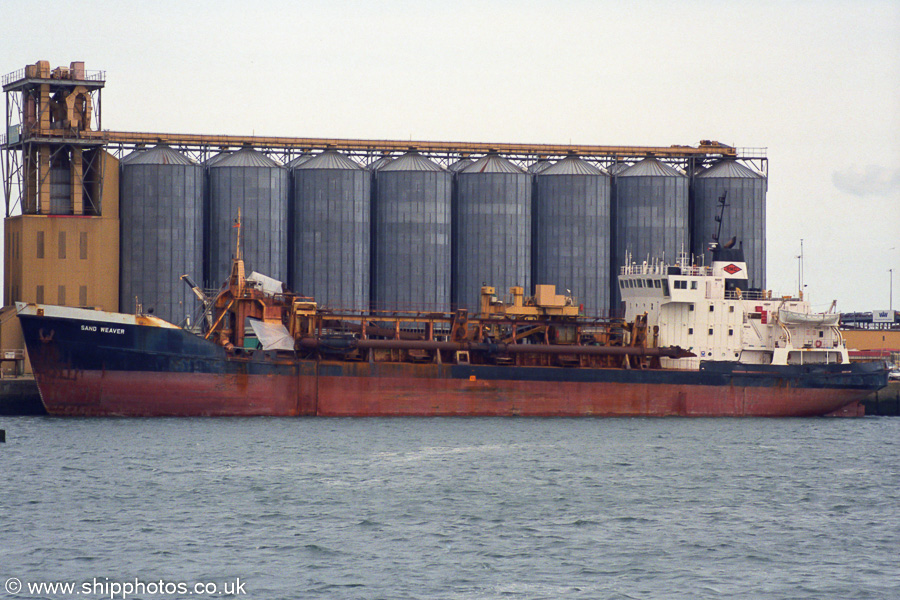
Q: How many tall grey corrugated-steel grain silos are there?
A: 8